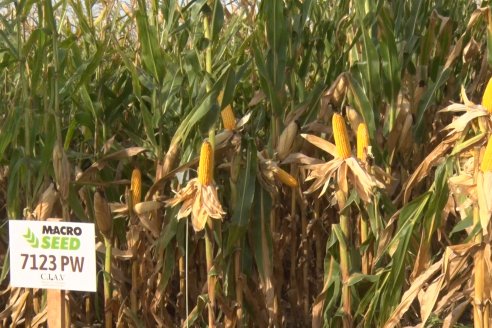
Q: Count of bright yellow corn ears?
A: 8